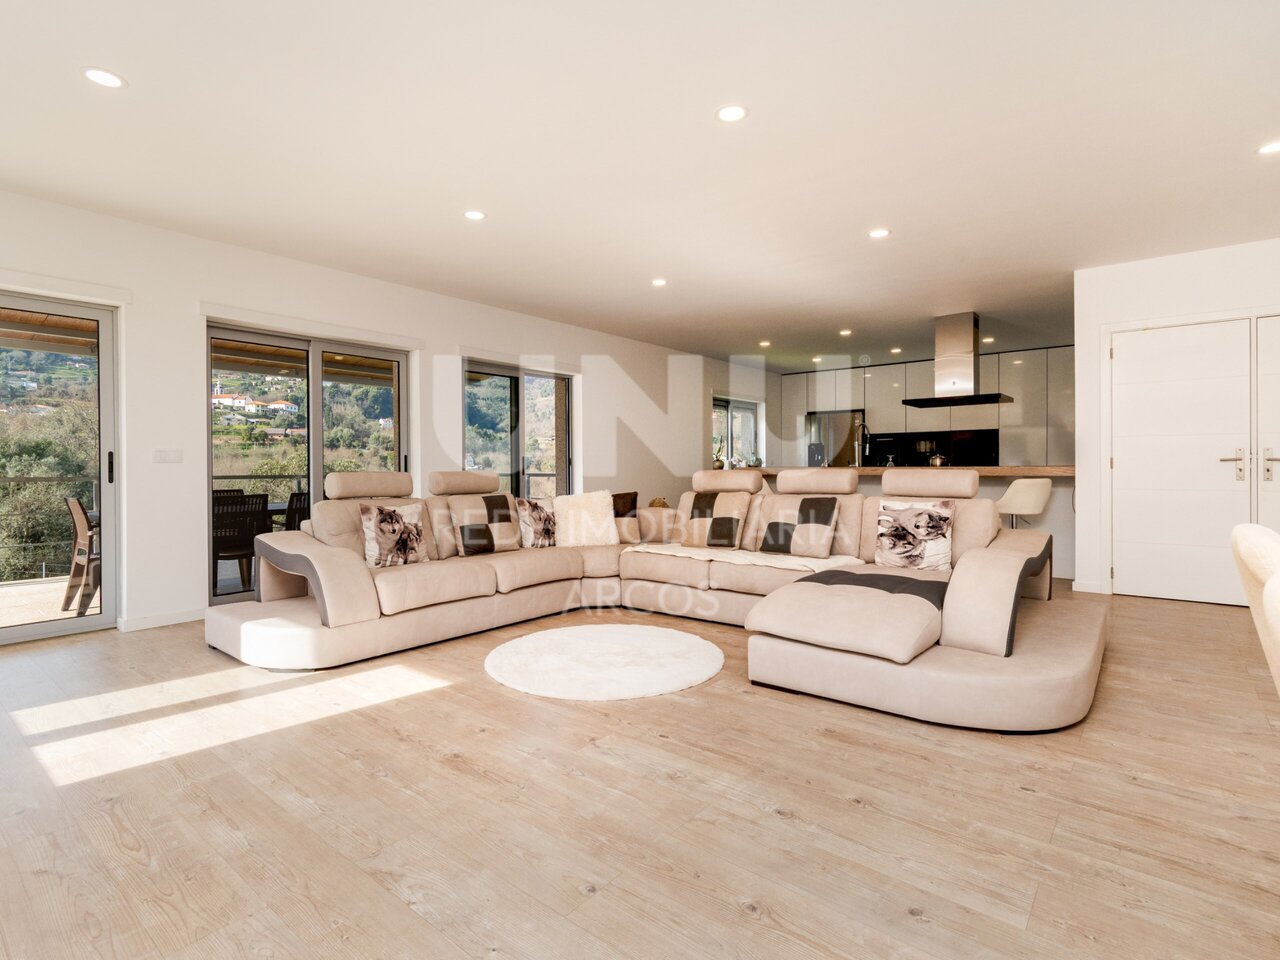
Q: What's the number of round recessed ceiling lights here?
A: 11